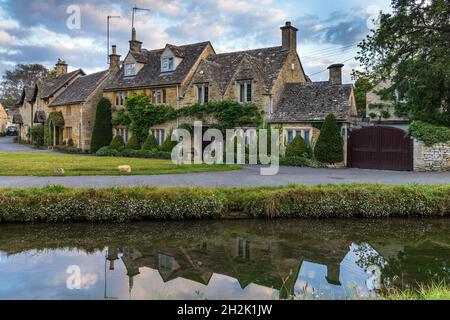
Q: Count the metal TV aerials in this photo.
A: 2